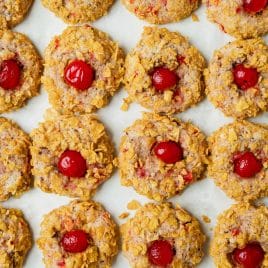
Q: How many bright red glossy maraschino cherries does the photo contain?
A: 11